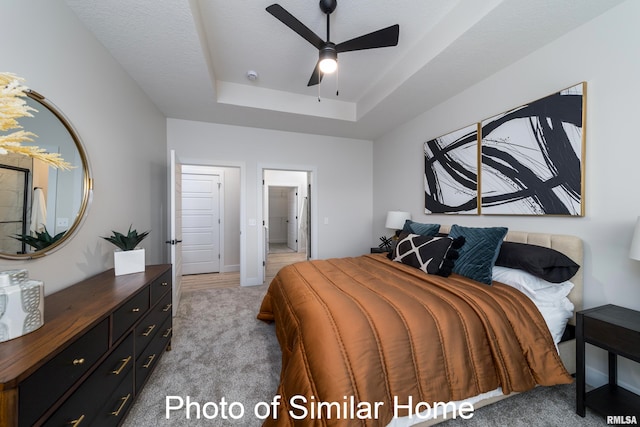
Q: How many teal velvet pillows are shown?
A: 2